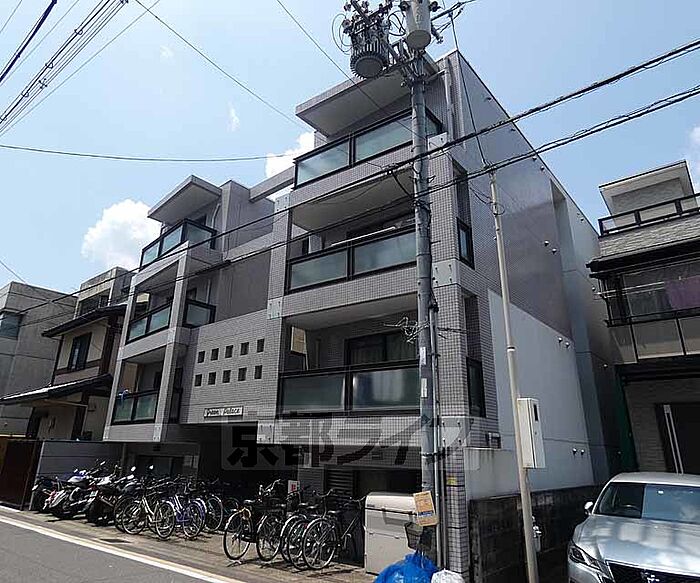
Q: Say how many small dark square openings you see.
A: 10